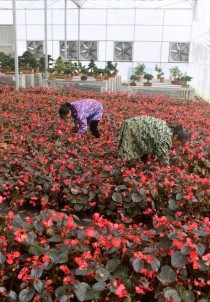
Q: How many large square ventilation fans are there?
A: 5